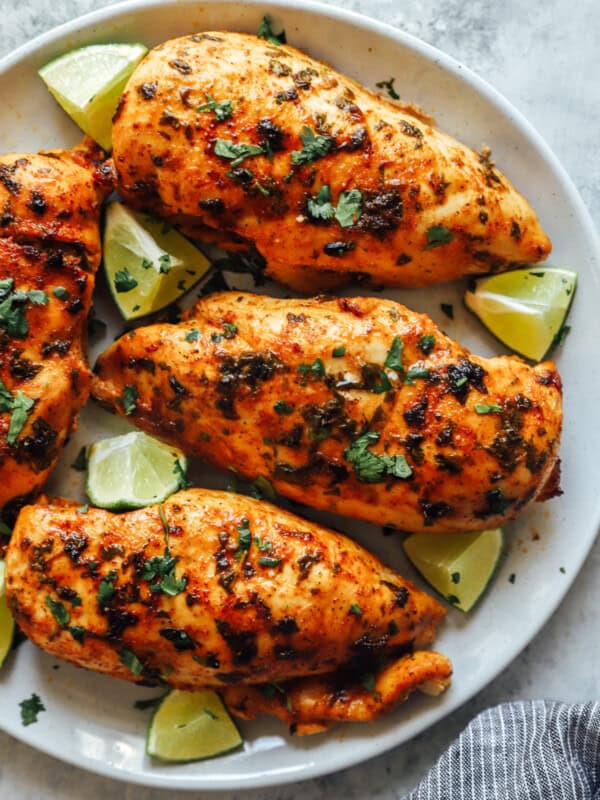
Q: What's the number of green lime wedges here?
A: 7